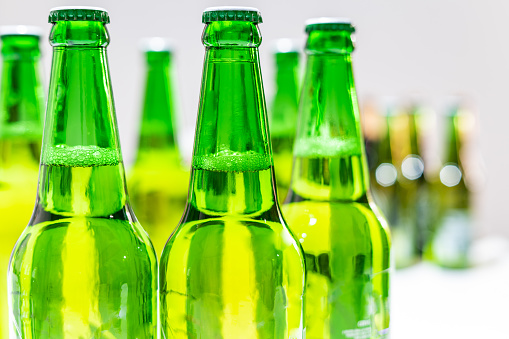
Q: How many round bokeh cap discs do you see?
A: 3